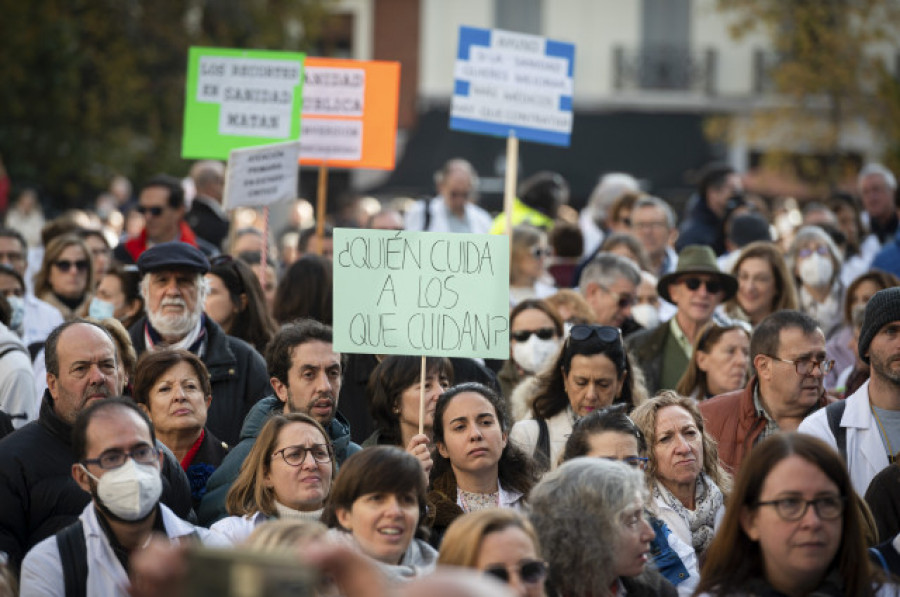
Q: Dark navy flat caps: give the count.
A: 1